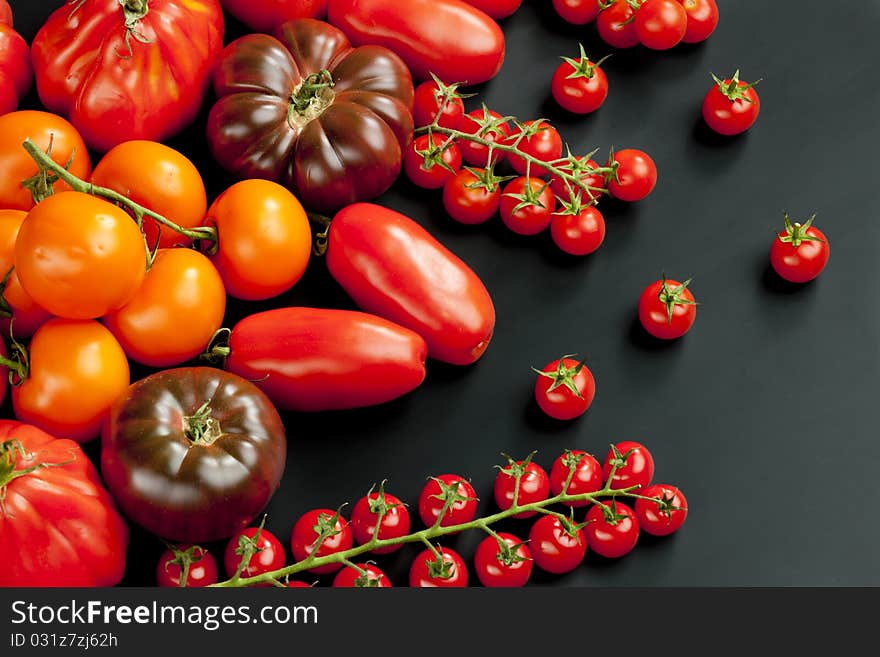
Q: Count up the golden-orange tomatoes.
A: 7